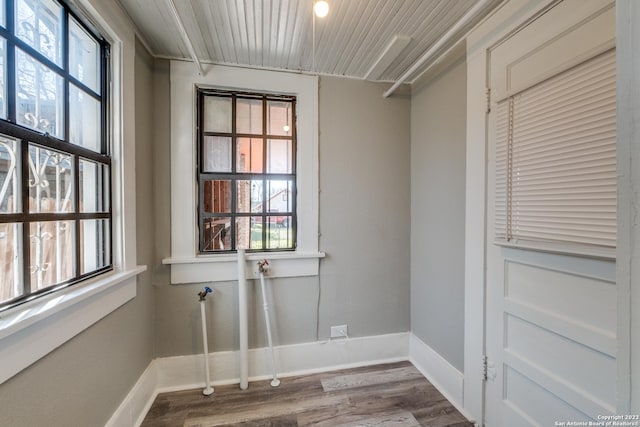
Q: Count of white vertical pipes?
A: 3